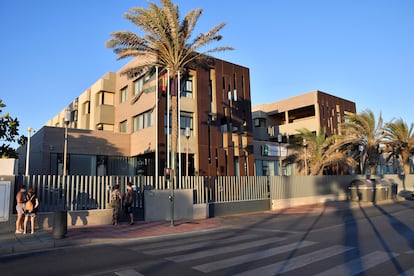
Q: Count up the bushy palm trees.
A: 4